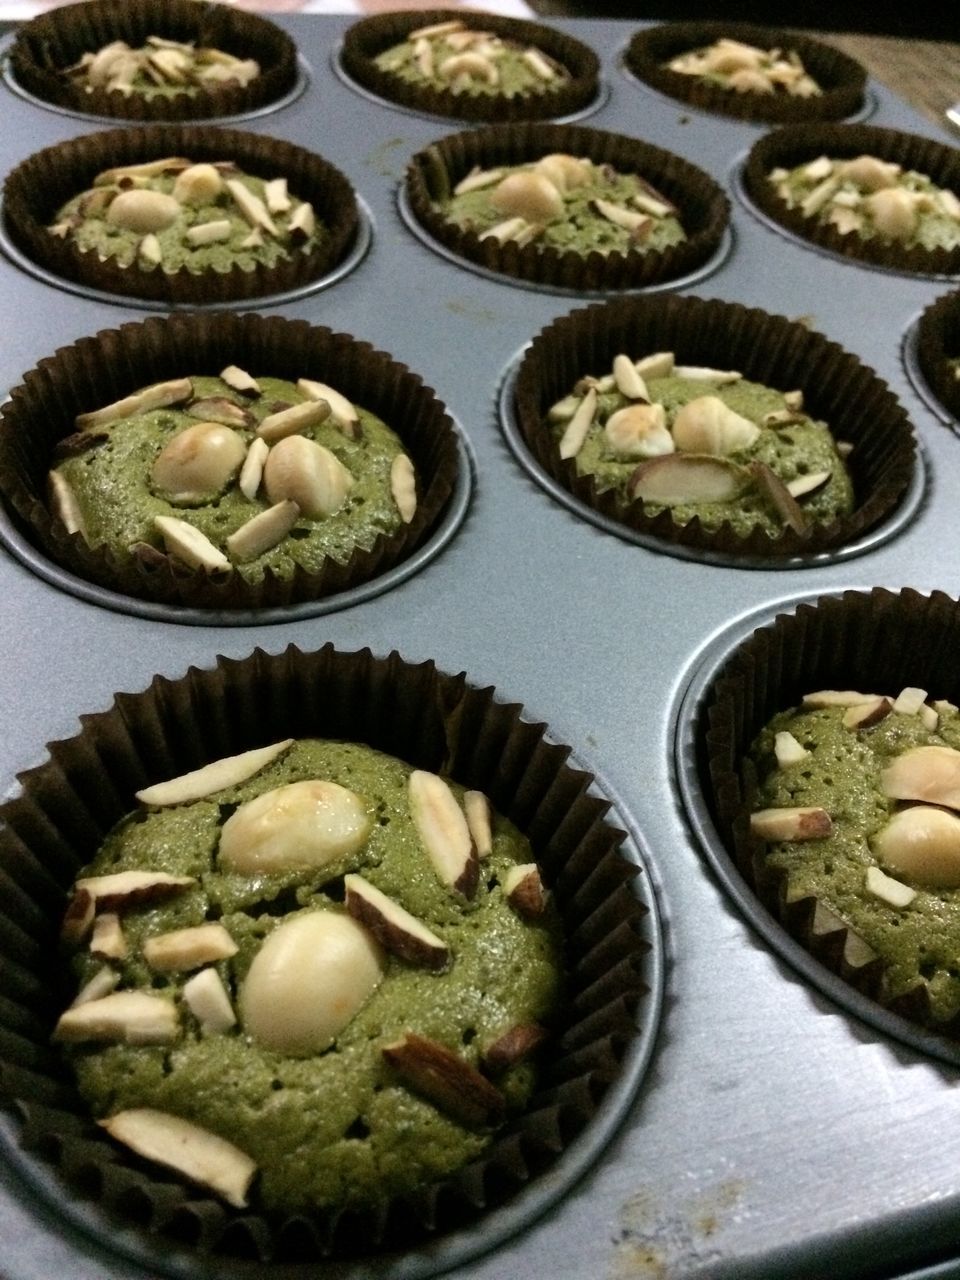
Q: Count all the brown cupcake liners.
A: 11